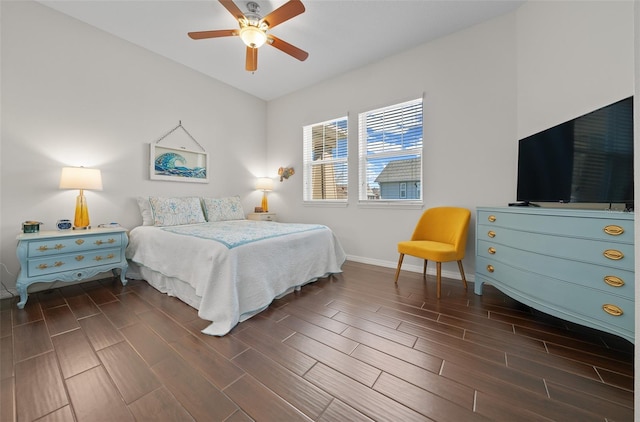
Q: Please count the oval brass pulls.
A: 8